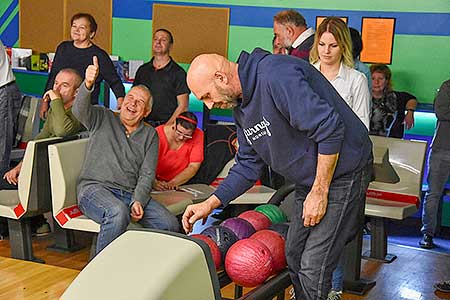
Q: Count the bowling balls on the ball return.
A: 7